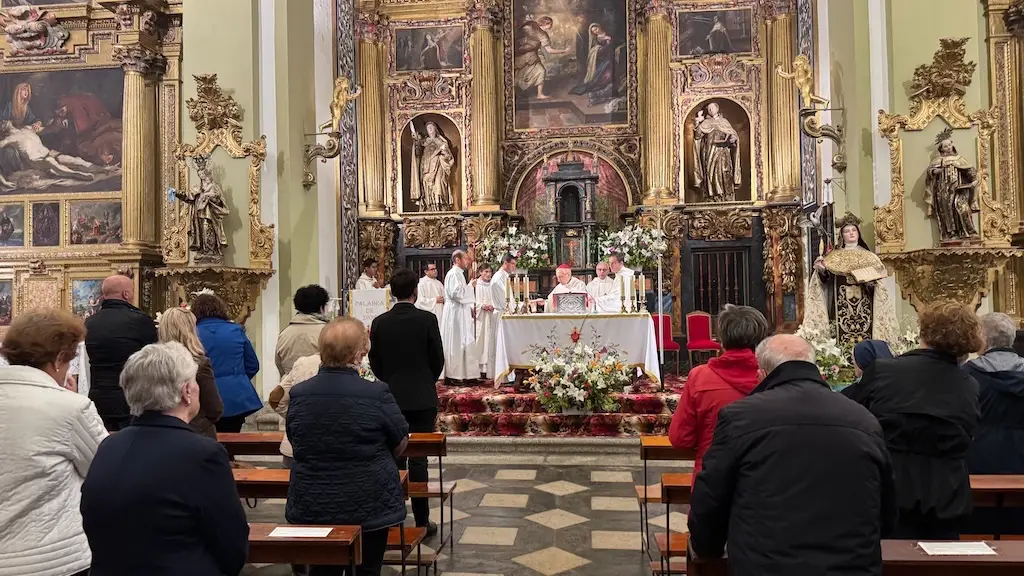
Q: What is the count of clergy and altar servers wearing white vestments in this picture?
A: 8